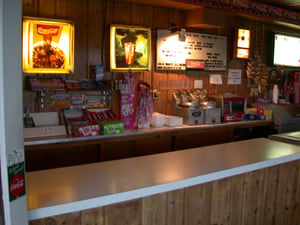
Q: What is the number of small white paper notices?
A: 3